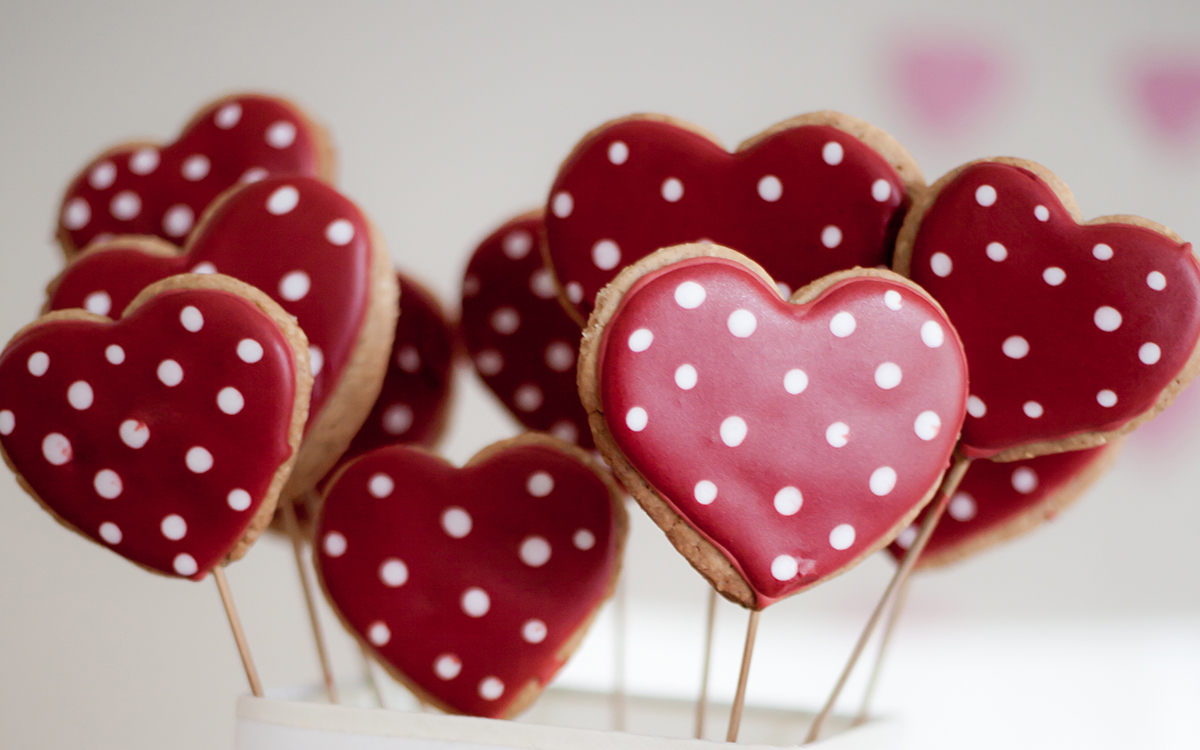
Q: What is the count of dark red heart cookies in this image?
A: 9